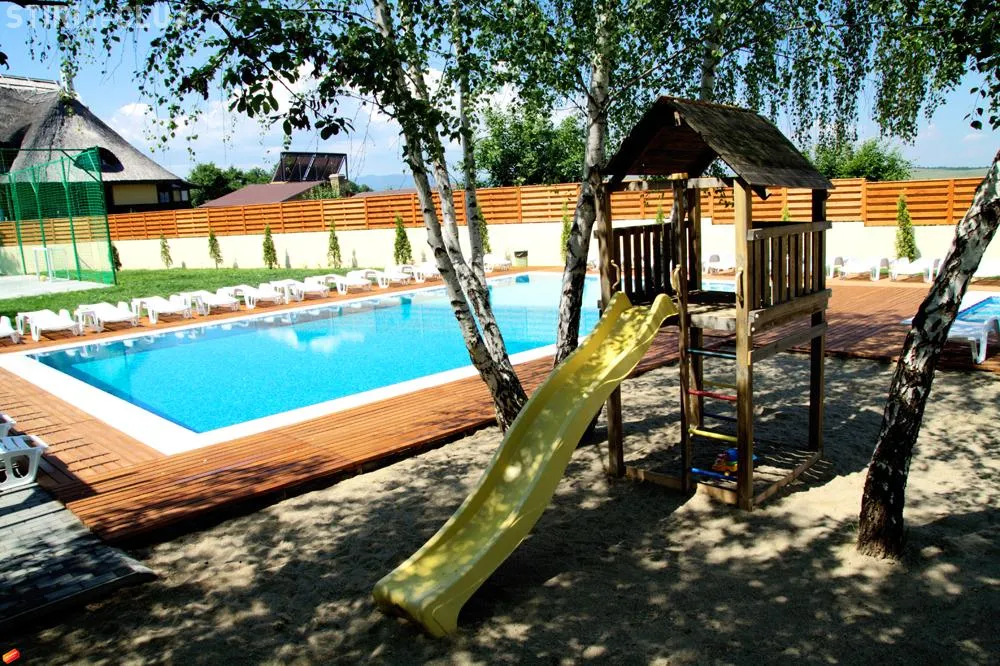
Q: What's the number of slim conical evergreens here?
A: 11